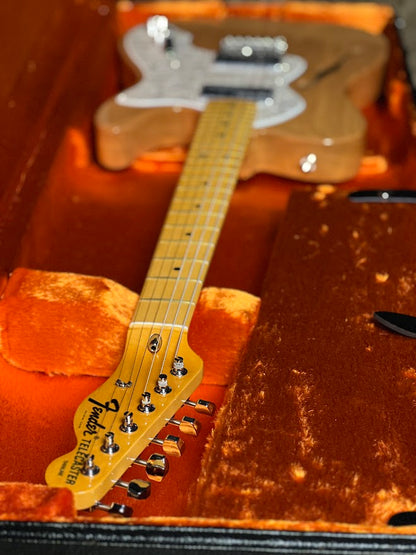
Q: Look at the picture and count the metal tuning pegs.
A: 6